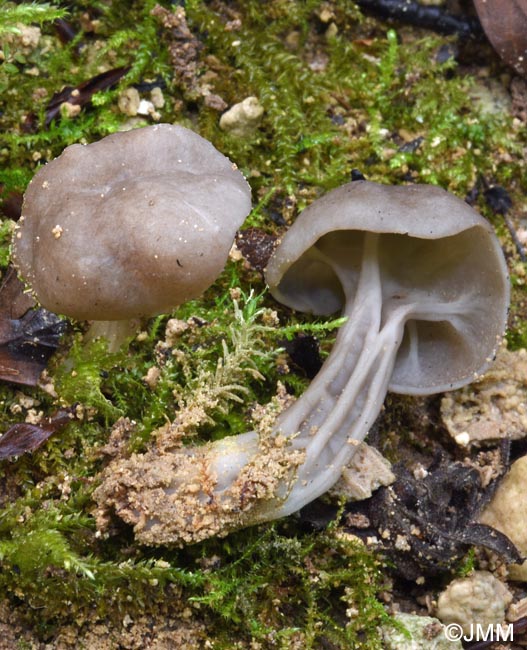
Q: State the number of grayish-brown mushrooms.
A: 2